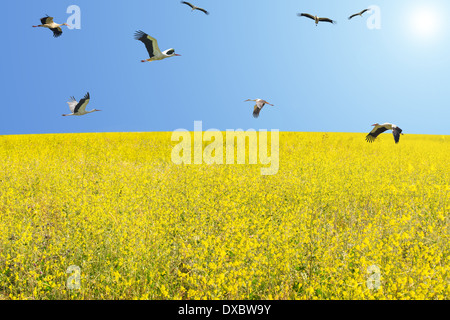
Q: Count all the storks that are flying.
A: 8